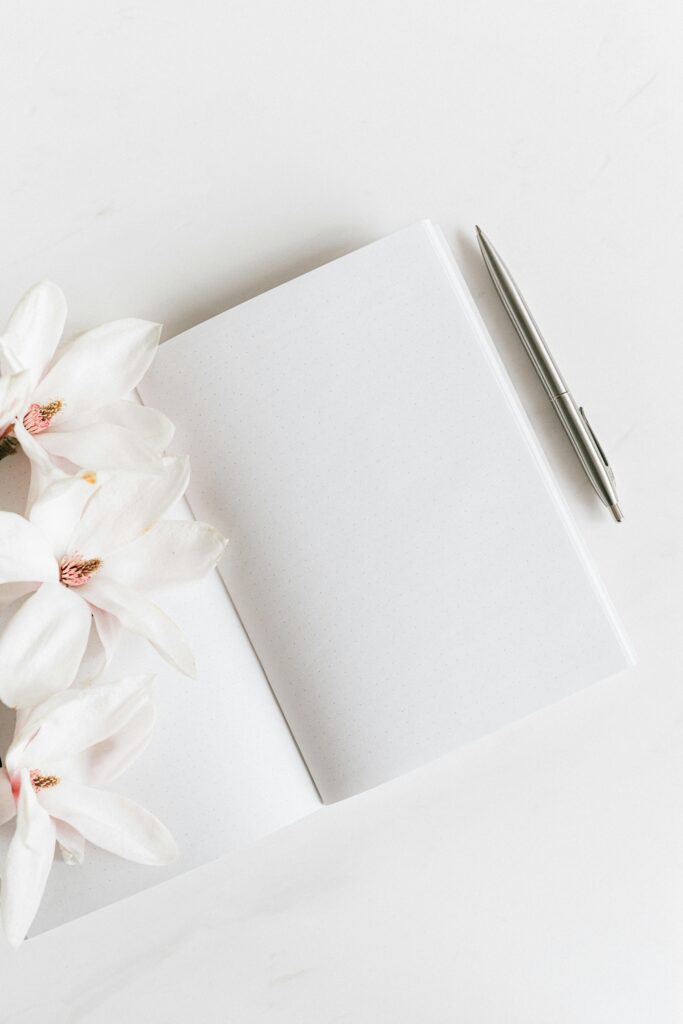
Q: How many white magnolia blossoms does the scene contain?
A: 3